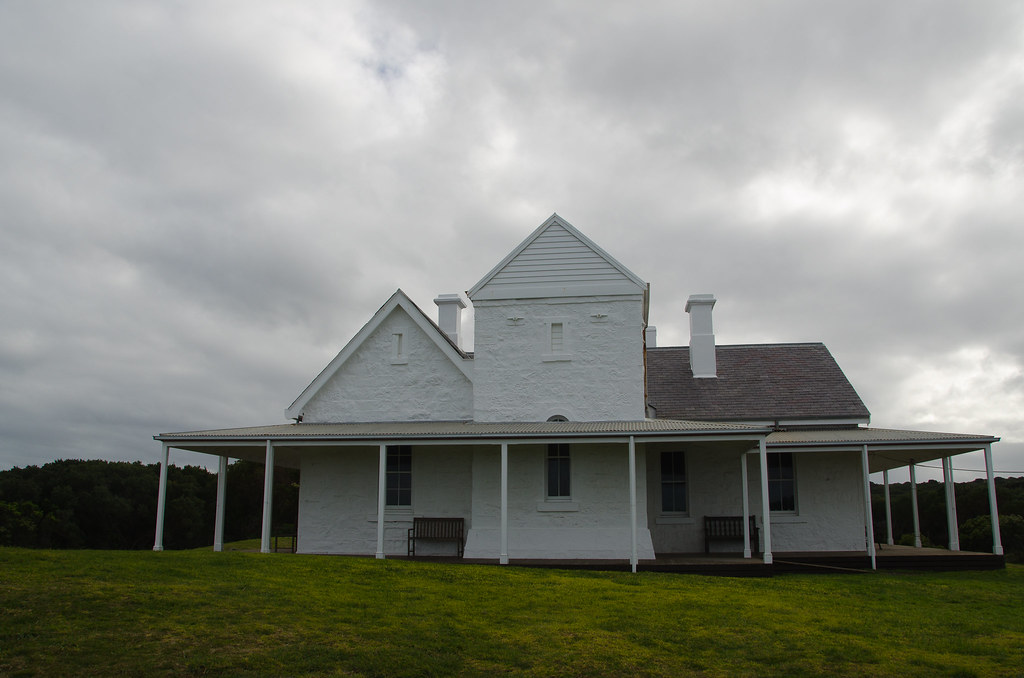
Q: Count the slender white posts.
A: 13